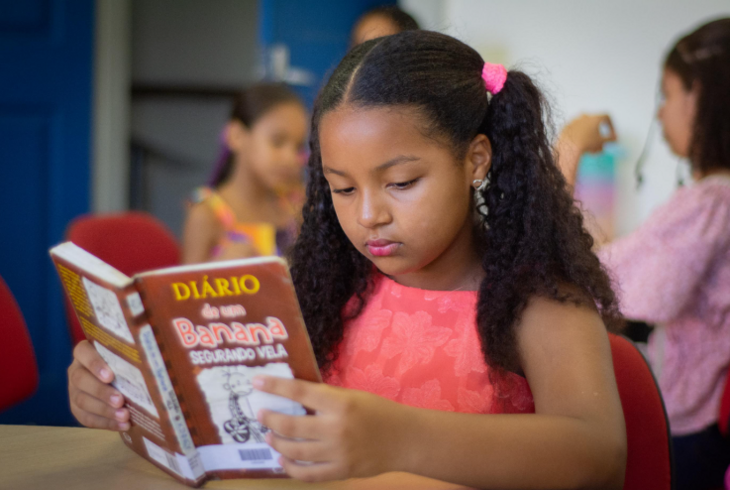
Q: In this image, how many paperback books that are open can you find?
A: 1